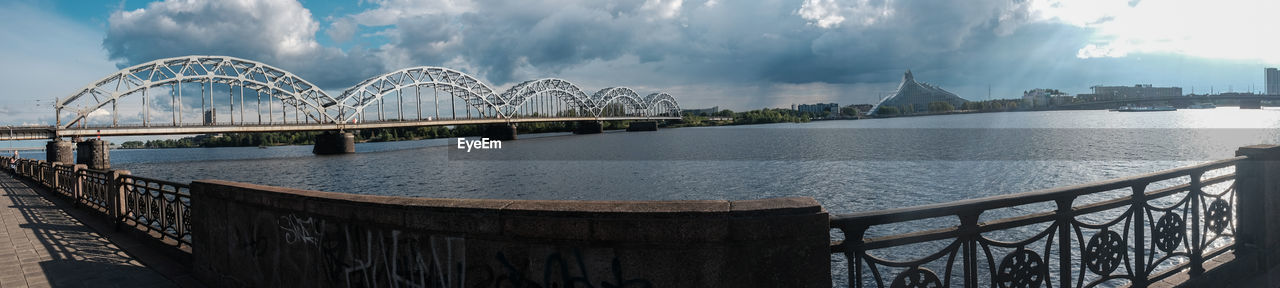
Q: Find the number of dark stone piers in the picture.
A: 6